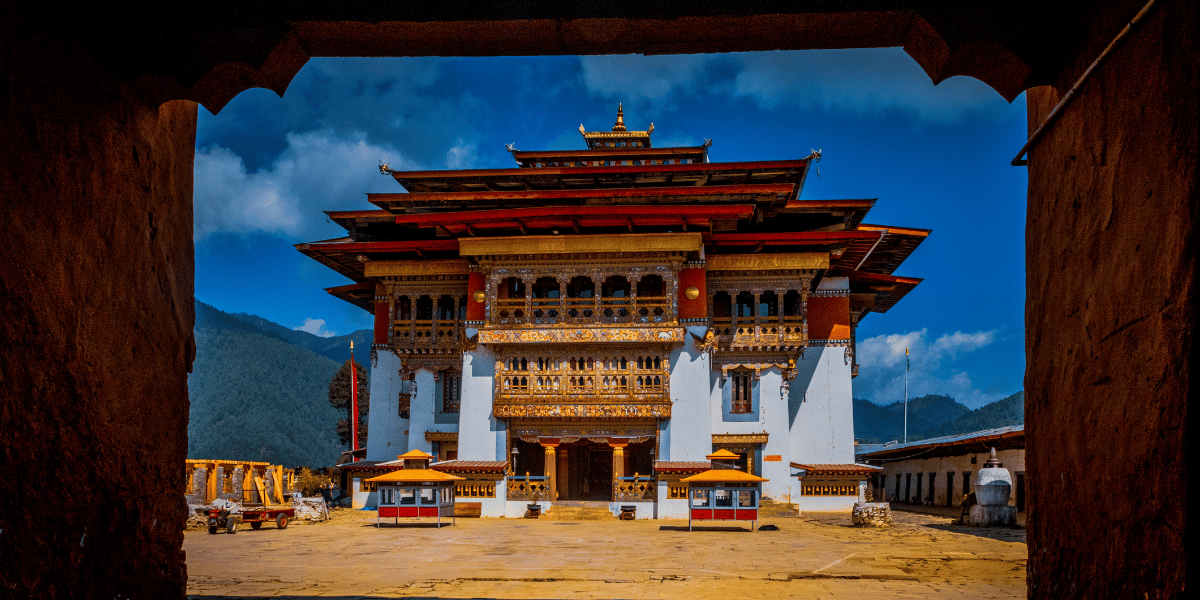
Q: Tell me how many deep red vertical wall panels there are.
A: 4